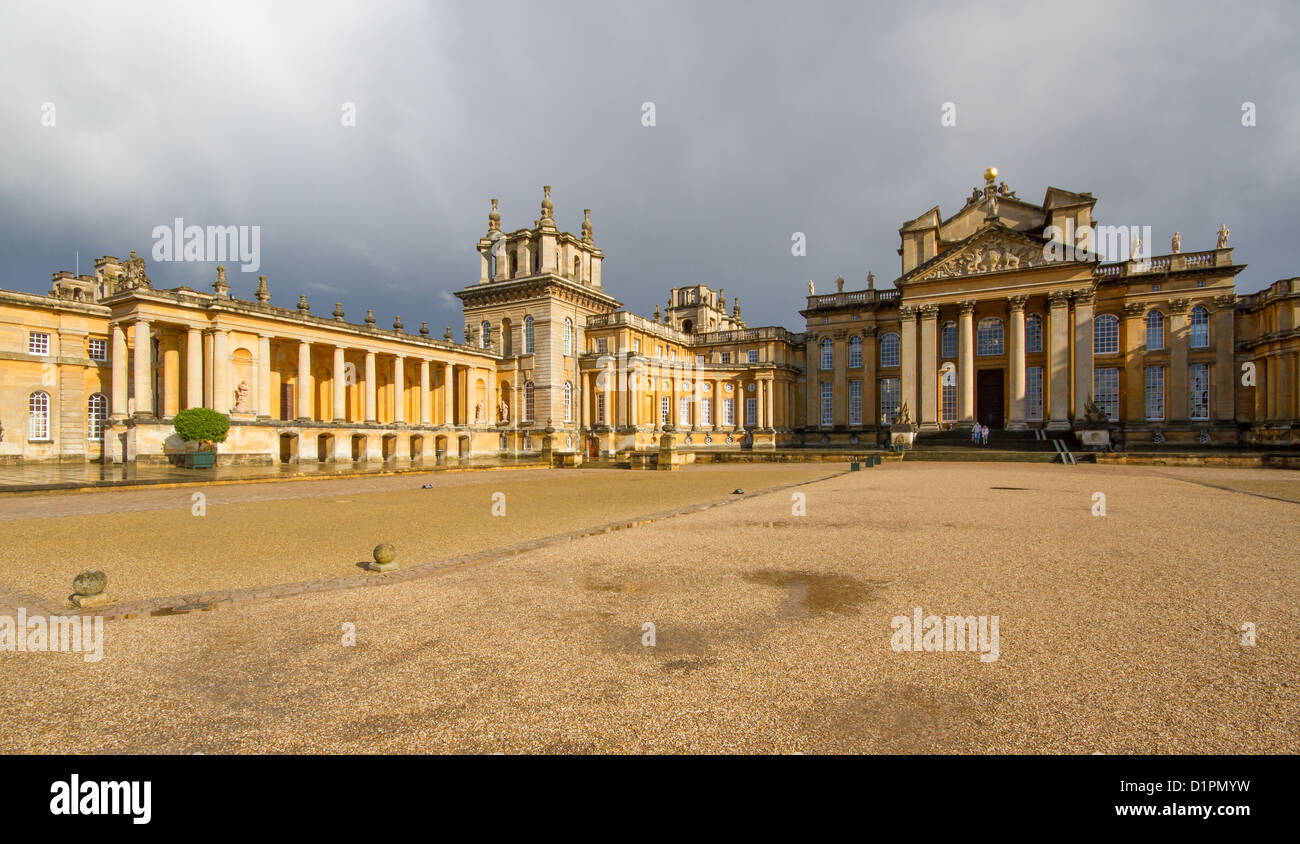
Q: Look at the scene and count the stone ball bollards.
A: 2